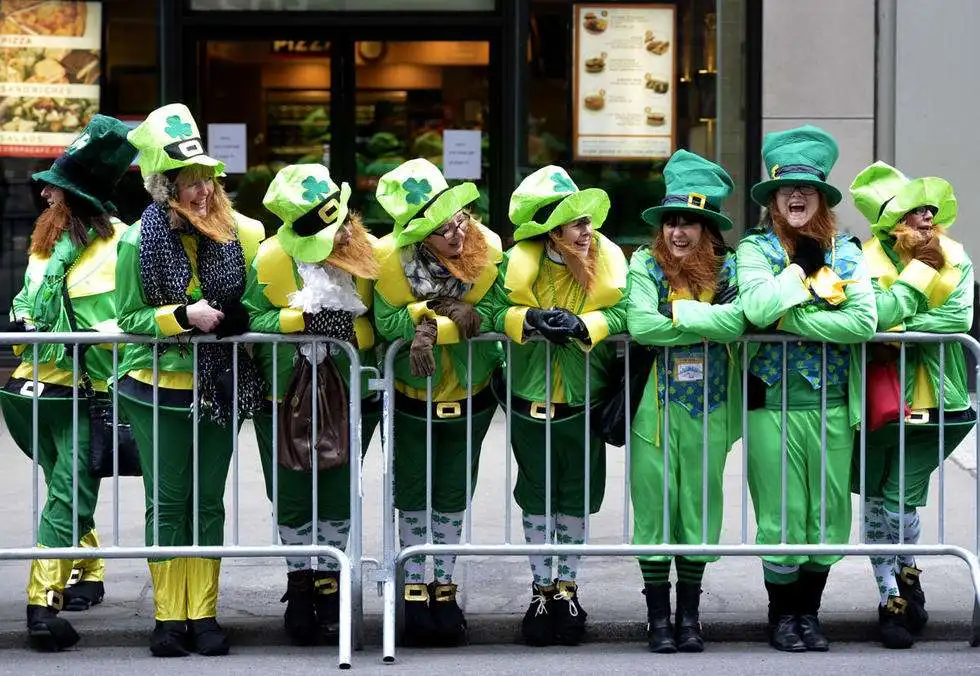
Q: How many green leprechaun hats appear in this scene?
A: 8